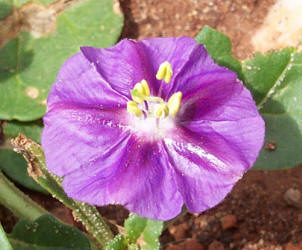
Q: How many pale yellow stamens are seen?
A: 5